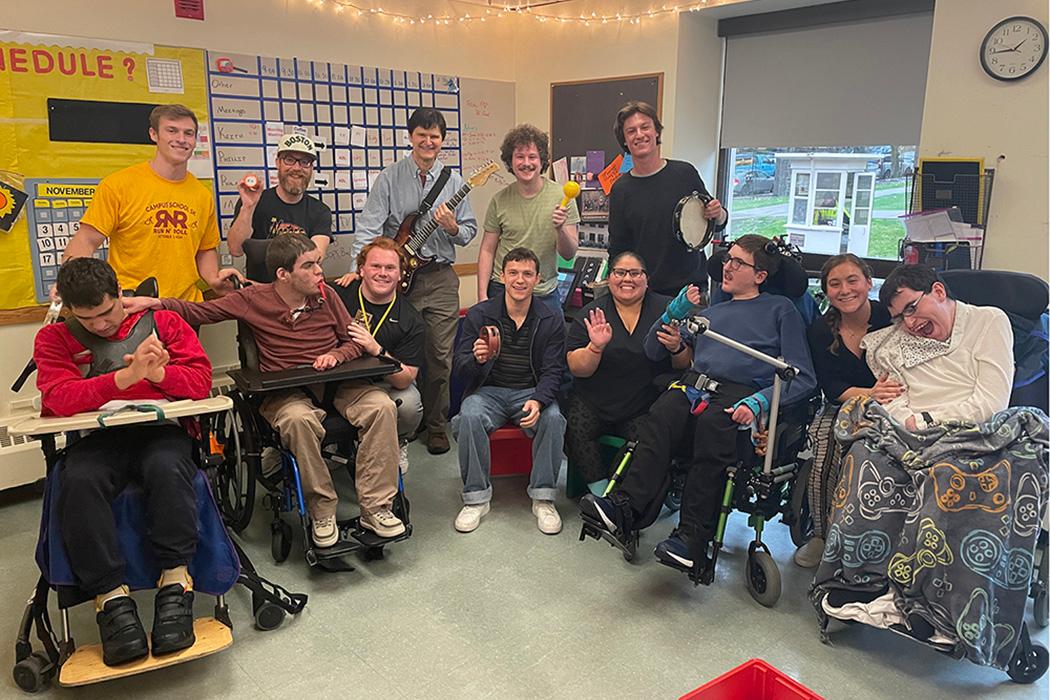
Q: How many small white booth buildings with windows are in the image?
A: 1